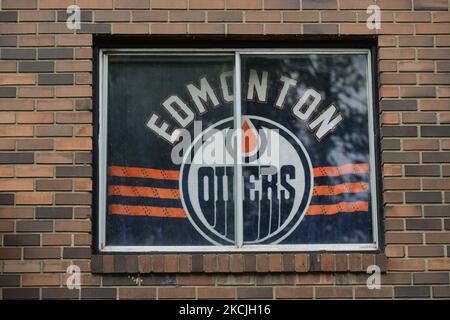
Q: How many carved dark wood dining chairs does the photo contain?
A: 0